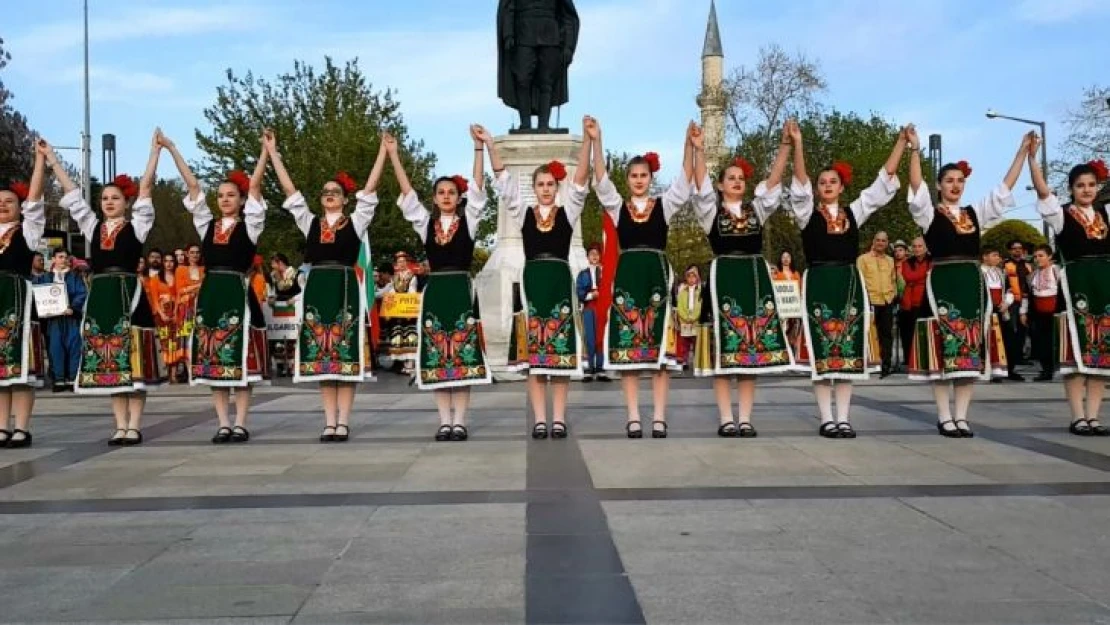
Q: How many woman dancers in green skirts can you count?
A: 11